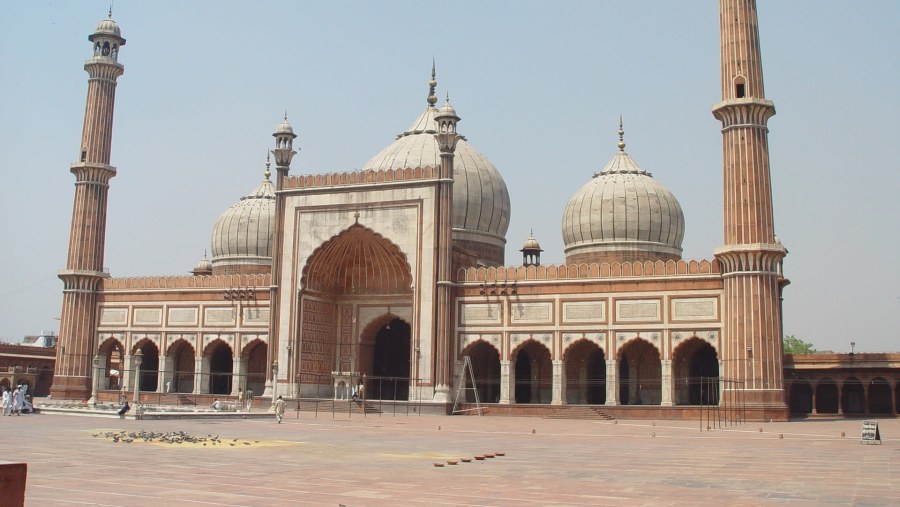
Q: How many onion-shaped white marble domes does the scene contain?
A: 3